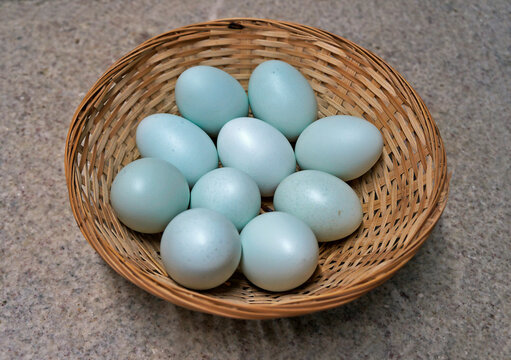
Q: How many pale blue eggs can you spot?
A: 10